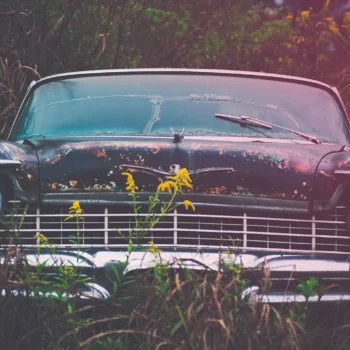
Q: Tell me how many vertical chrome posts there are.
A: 5